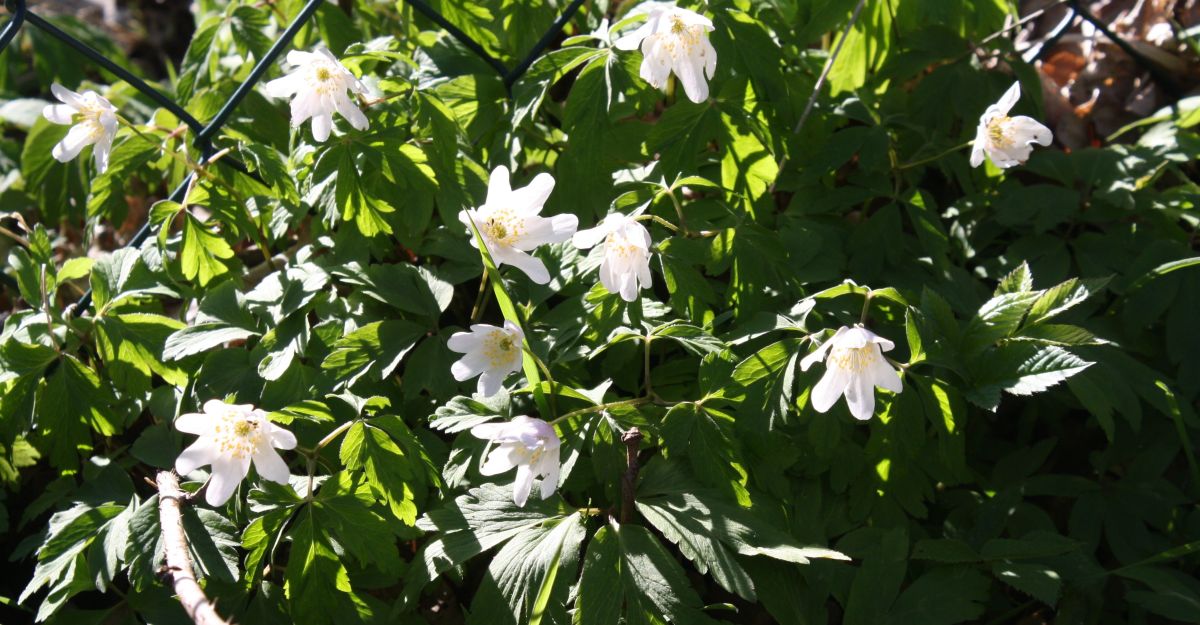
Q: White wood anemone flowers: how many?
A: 10